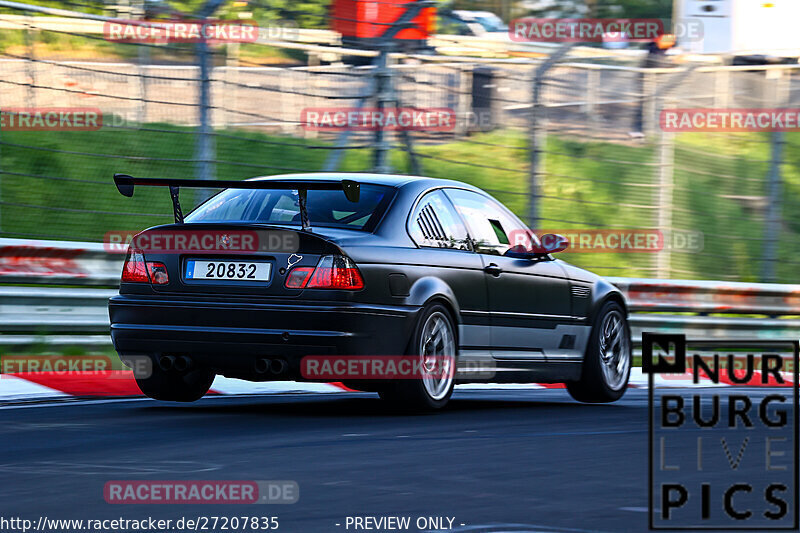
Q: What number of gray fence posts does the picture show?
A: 5